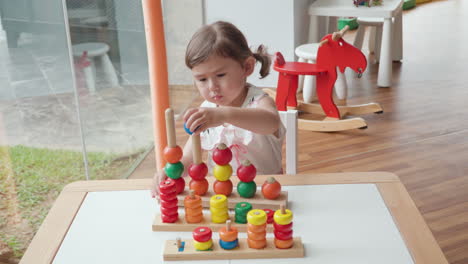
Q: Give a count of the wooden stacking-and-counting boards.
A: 3